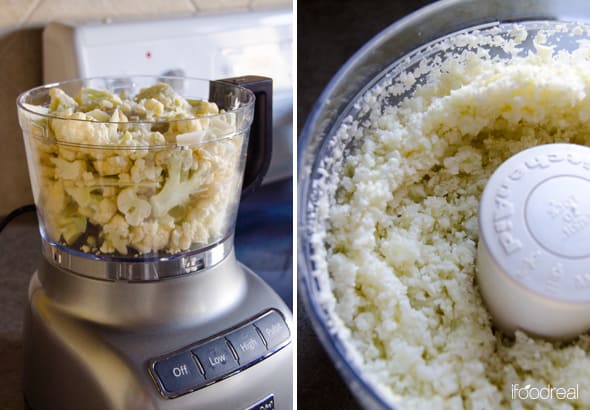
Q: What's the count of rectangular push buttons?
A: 4